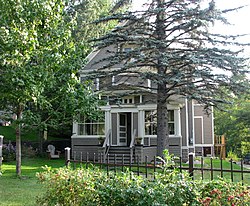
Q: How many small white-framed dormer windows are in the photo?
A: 1